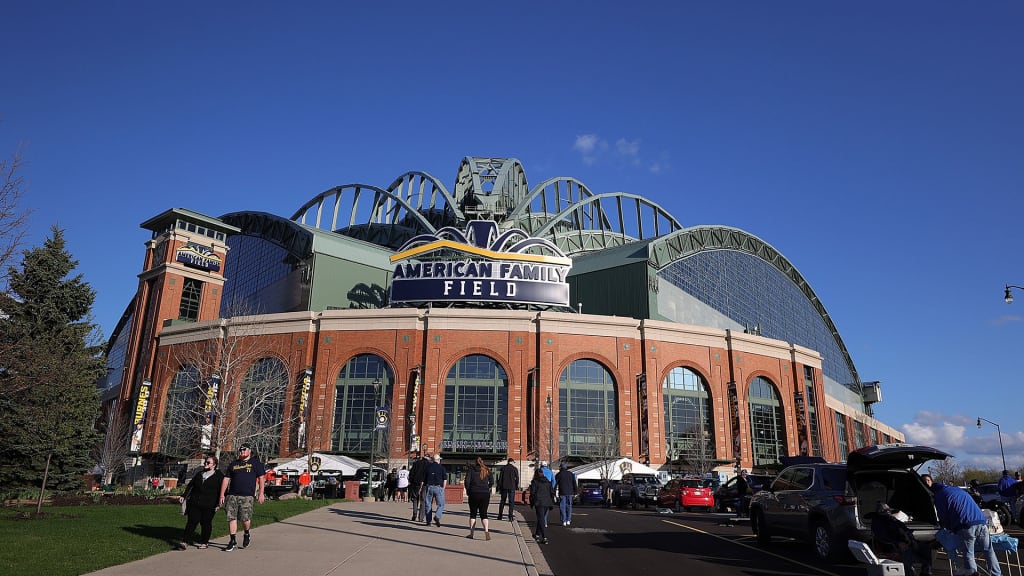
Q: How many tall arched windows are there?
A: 7